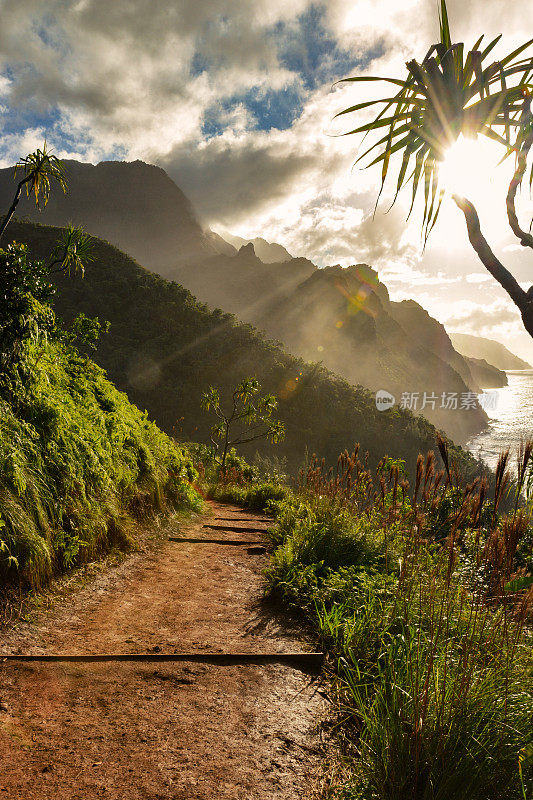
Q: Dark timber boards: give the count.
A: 4